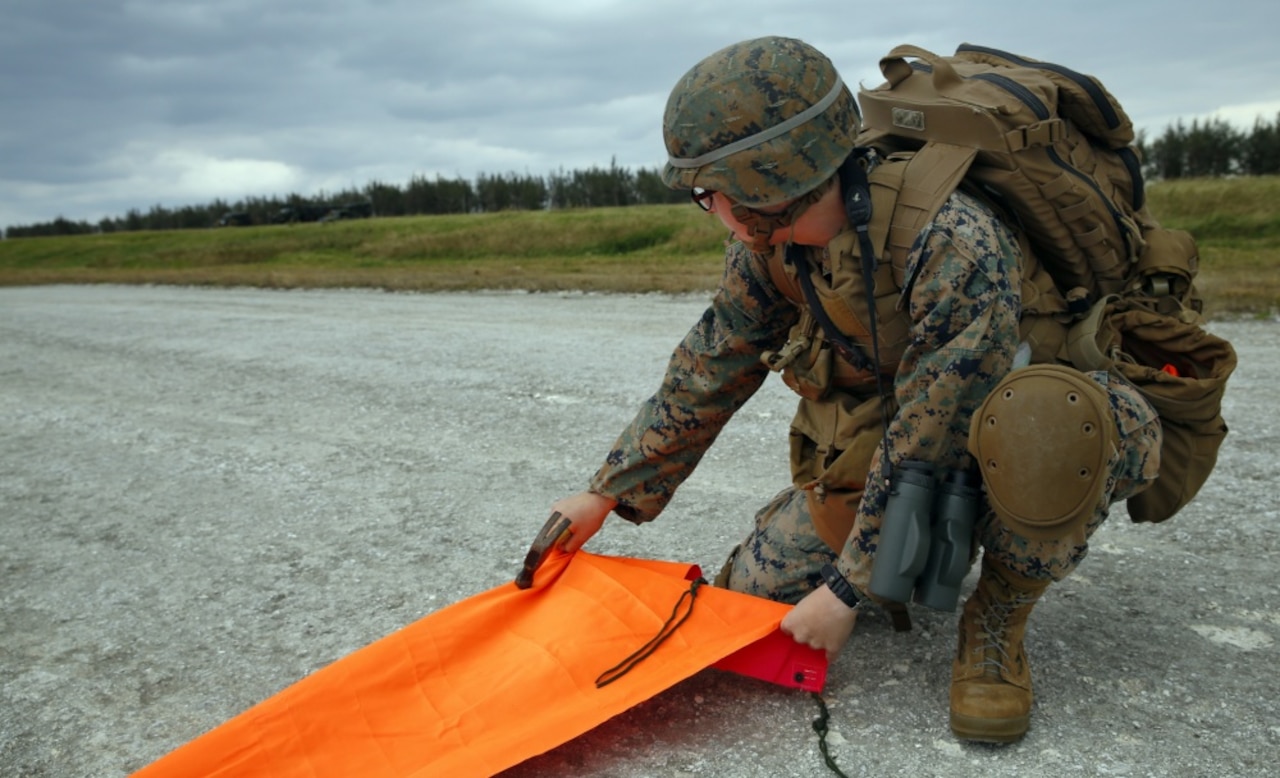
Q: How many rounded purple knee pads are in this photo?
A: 0